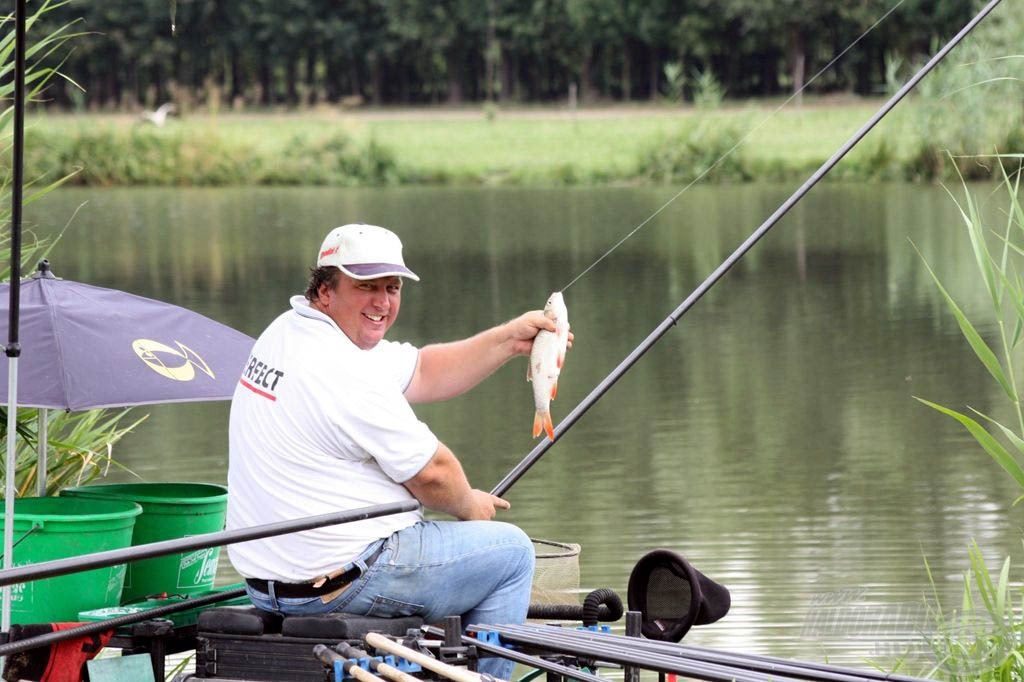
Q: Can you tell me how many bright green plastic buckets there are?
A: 2